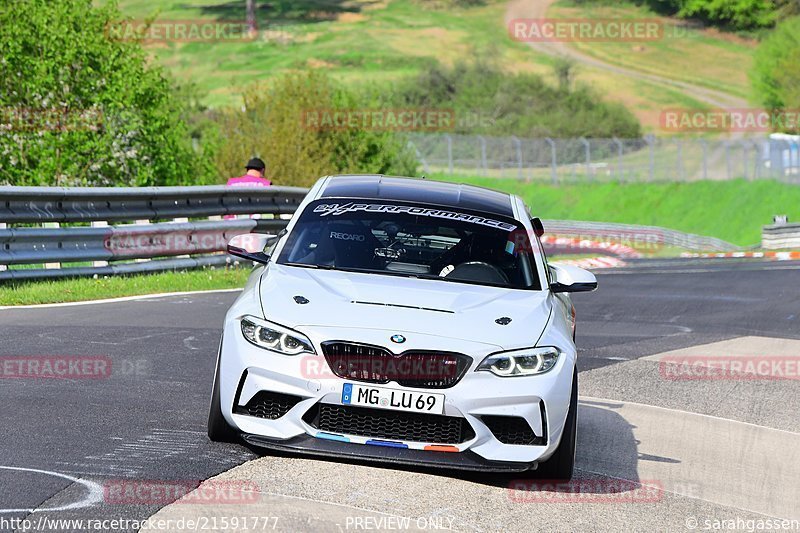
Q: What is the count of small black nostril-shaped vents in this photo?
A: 2